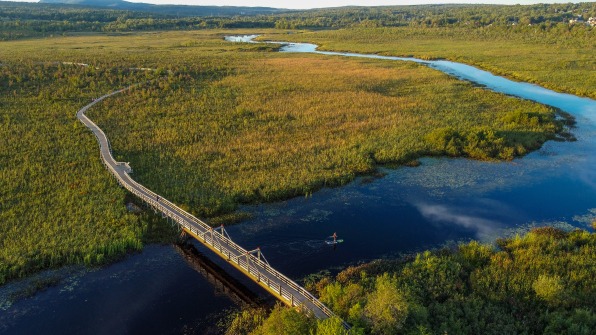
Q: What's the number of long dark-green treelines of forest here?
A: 1